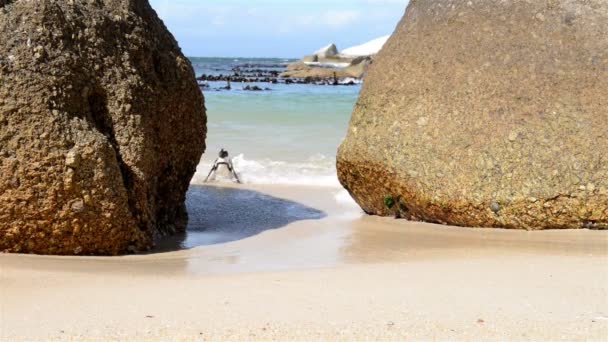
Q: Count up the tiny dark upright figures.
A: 1